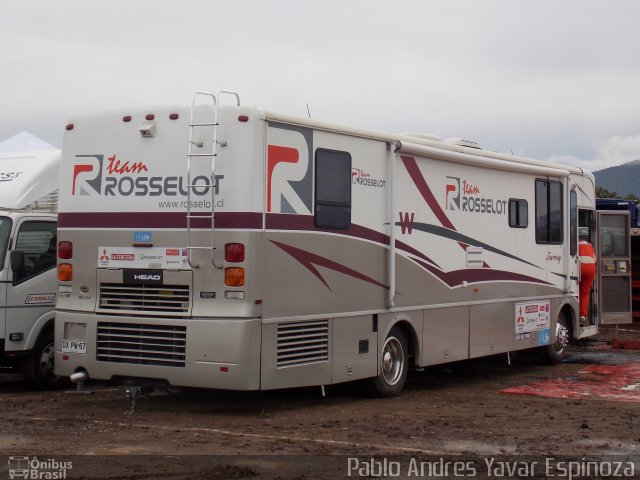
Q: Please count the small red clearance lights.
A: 5